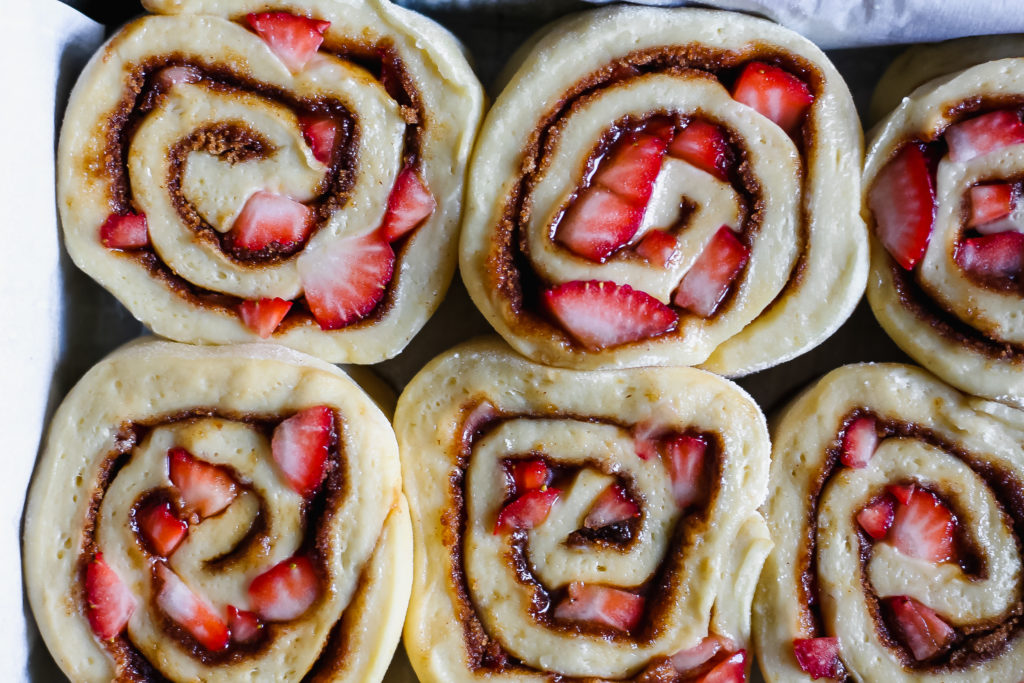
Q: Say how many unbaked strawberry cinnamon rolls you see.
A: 6